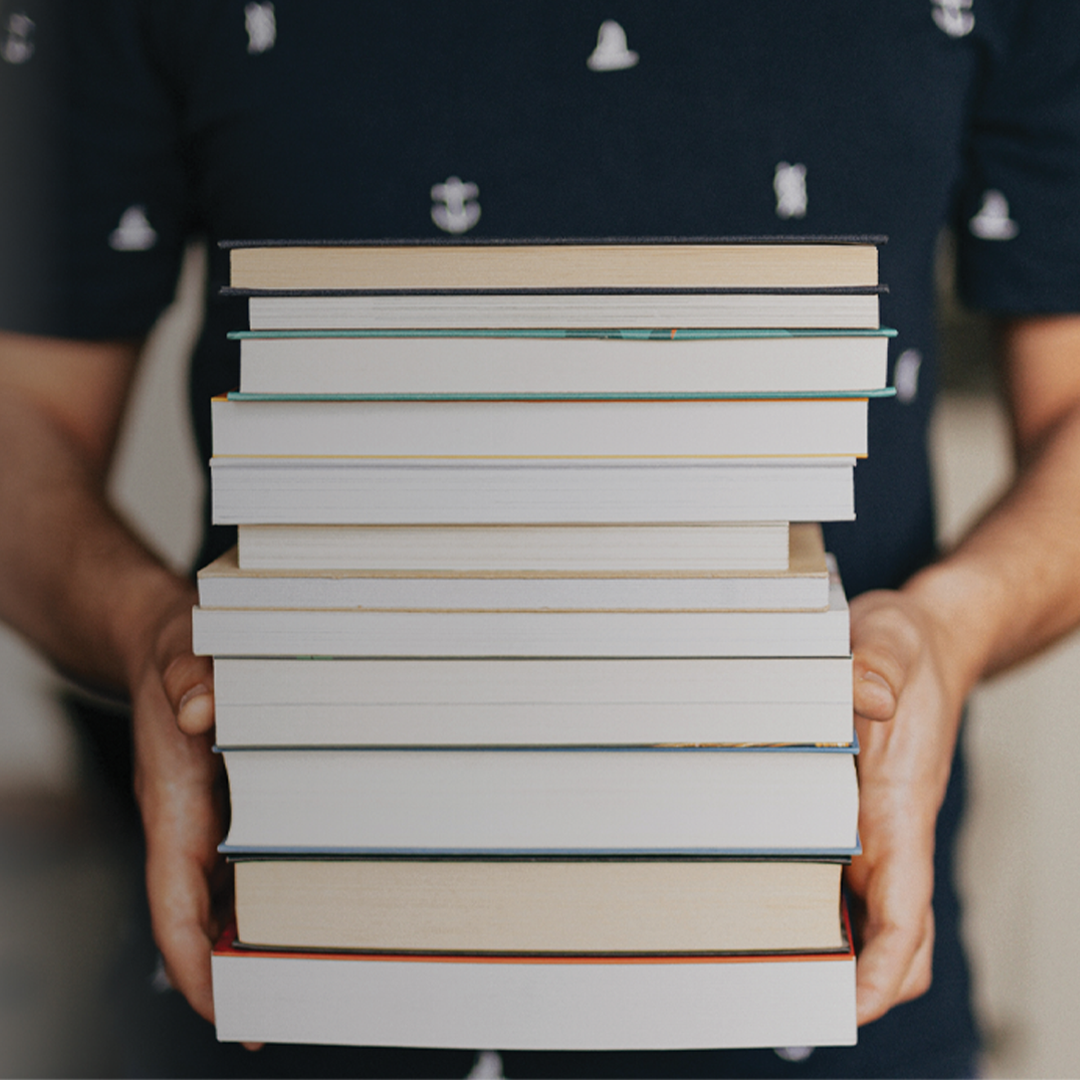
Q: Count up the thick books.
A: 4